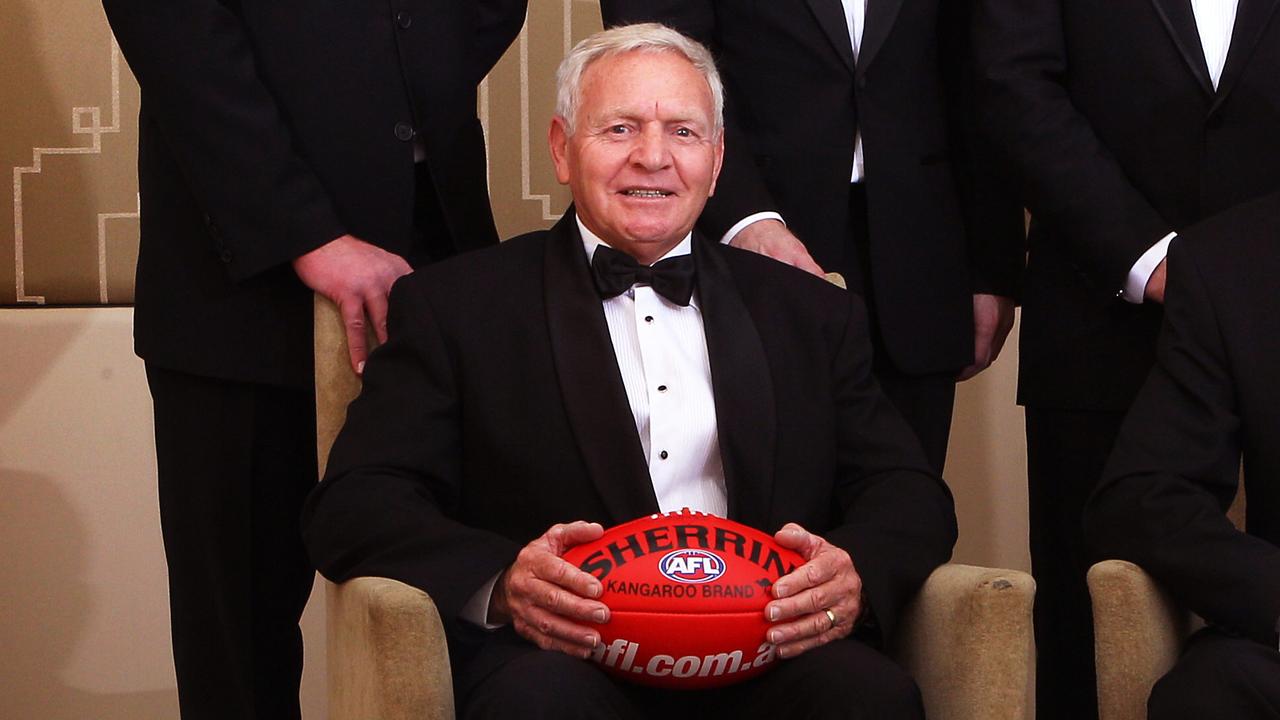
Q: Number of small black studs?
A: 3